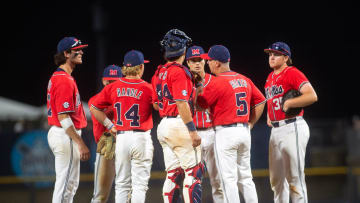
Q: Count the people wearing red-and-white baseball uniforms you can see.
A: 7